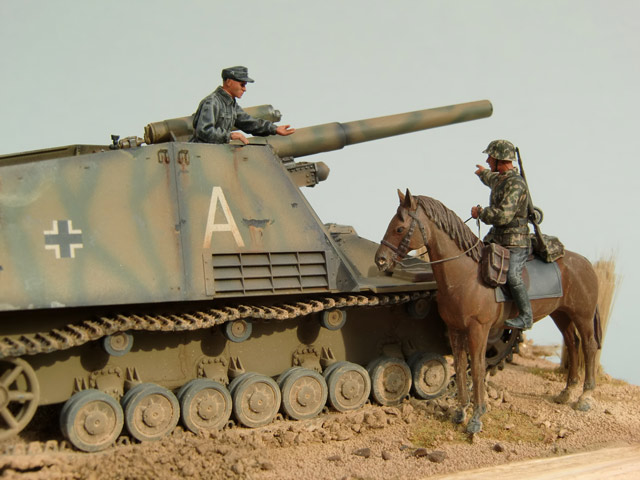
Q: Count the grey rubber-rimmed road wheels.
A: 8